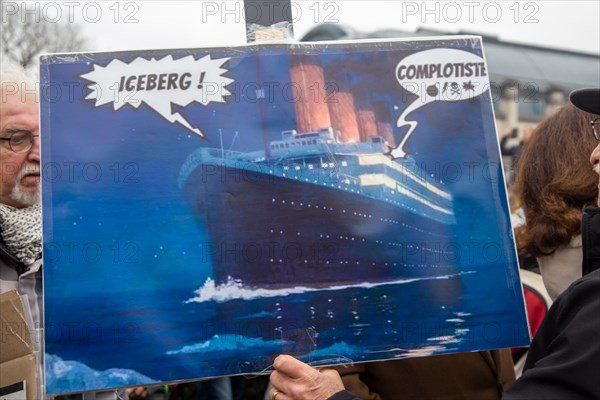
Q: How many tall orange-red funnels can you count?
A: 4